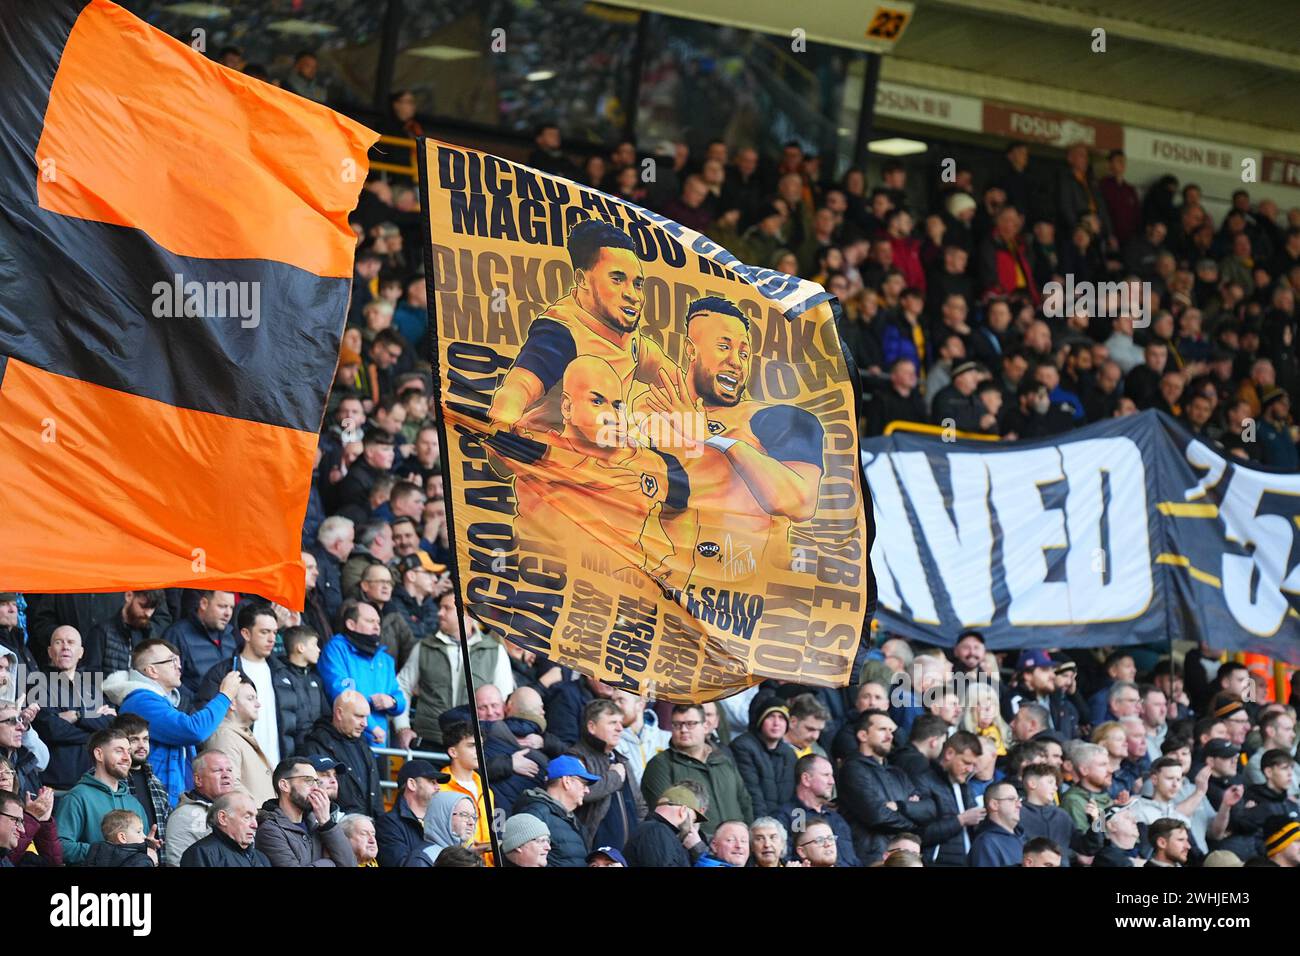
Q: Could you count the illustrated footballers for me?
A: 3